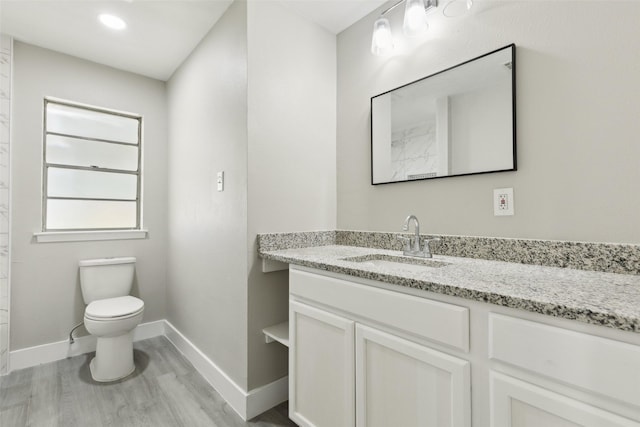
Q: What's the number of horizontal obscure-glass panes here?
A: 4